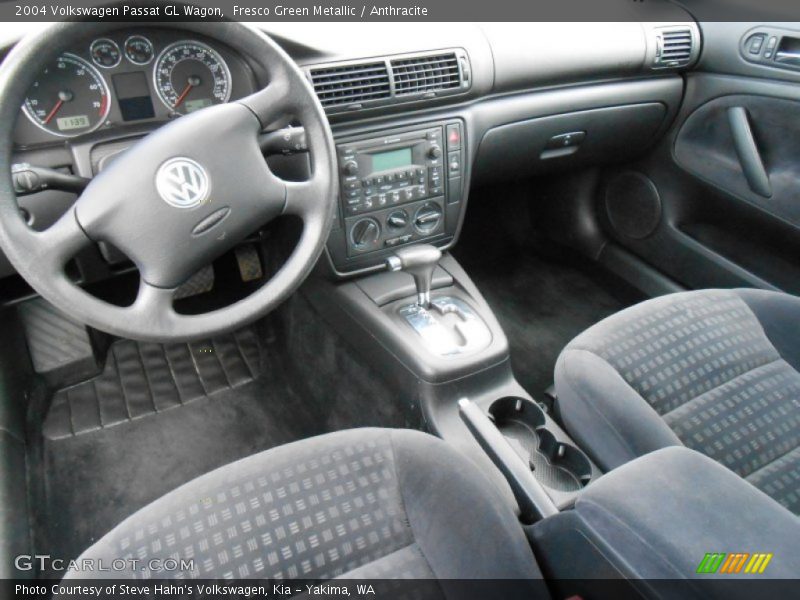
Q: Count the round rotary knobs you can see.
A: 5